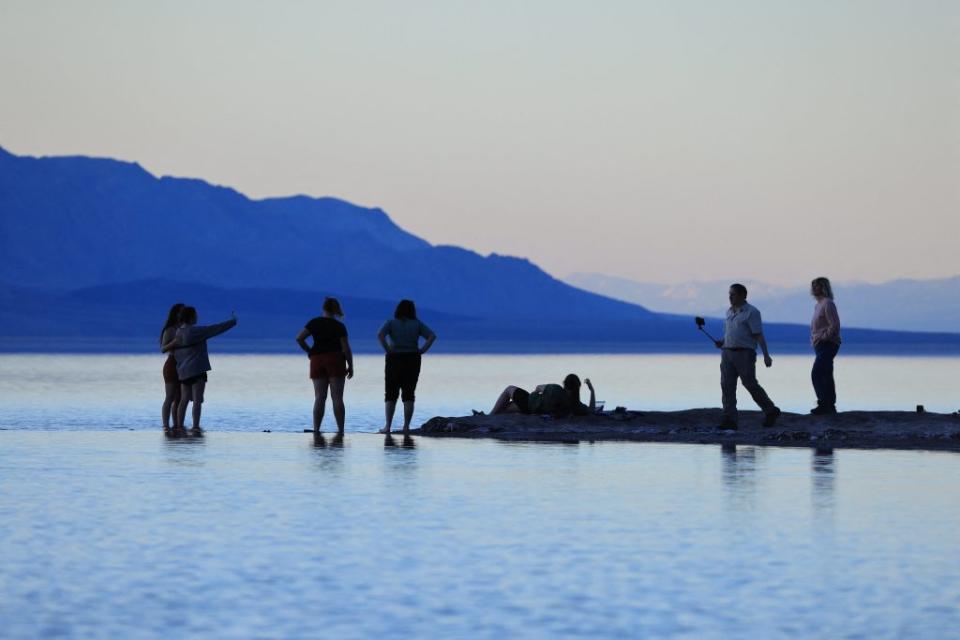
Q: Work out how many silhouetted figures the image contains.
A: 7